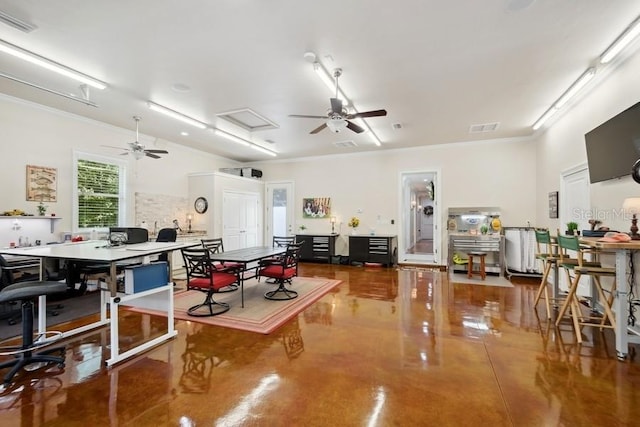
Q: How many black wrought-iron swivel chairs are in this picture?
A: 4